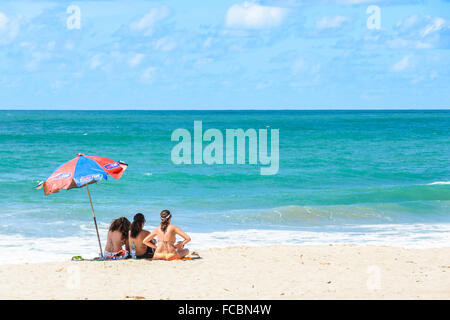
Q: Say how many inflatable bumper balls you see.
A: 0